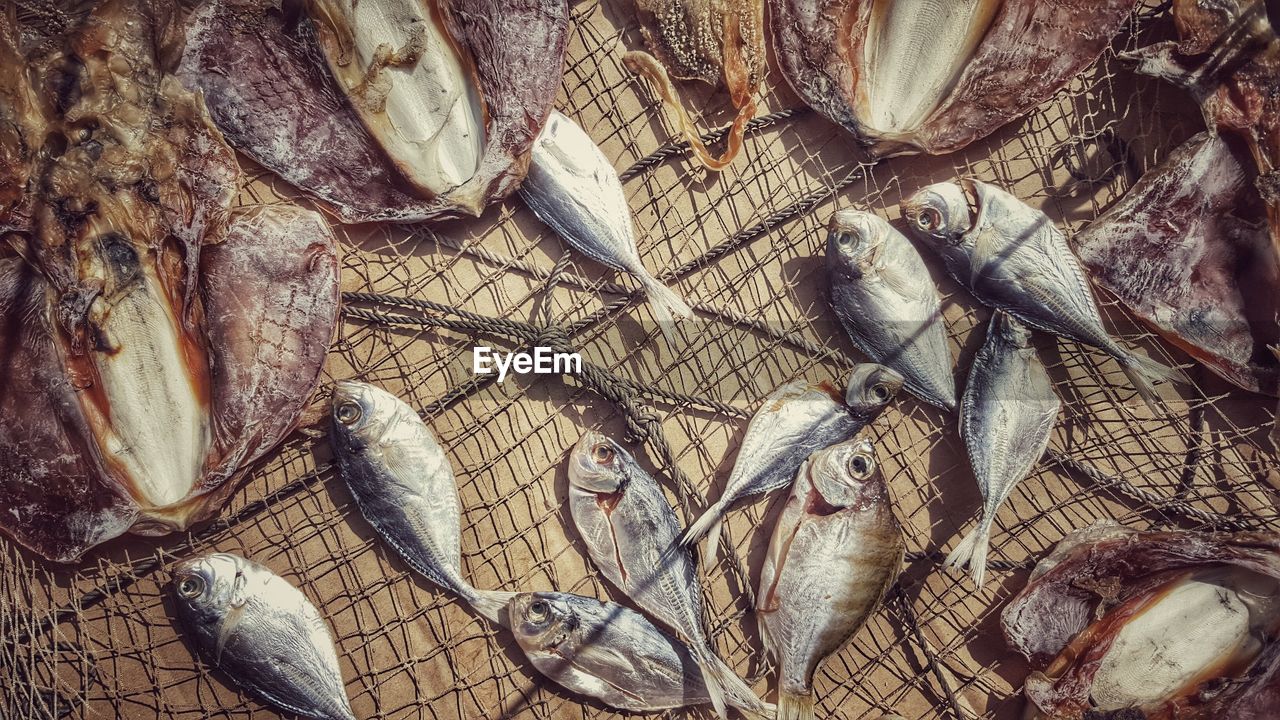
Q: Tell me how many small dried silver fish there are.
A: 10